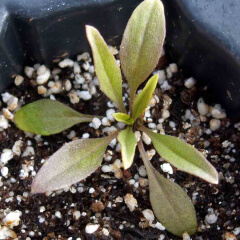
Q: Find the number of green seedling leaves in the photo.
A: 9